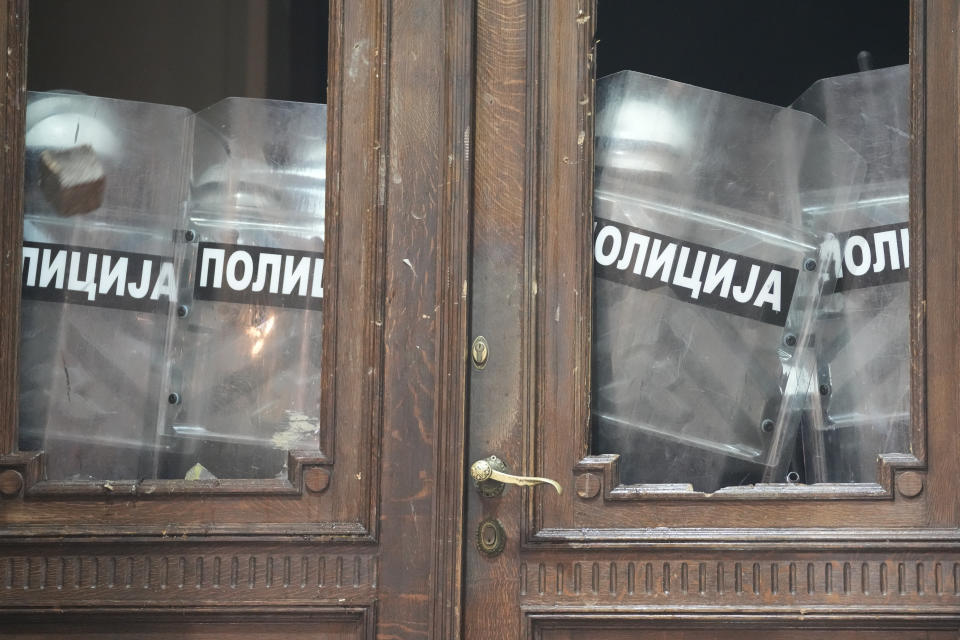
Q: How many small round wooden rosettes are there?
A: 4